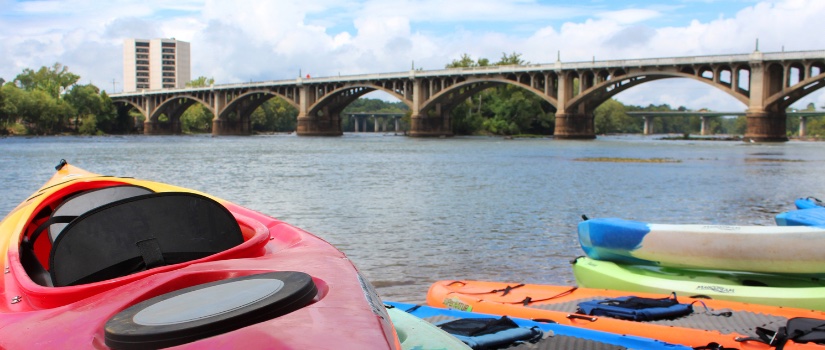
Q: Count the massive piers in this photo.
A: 6